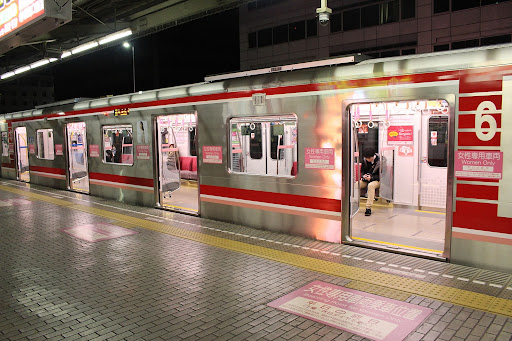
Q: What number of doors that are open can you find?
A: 4